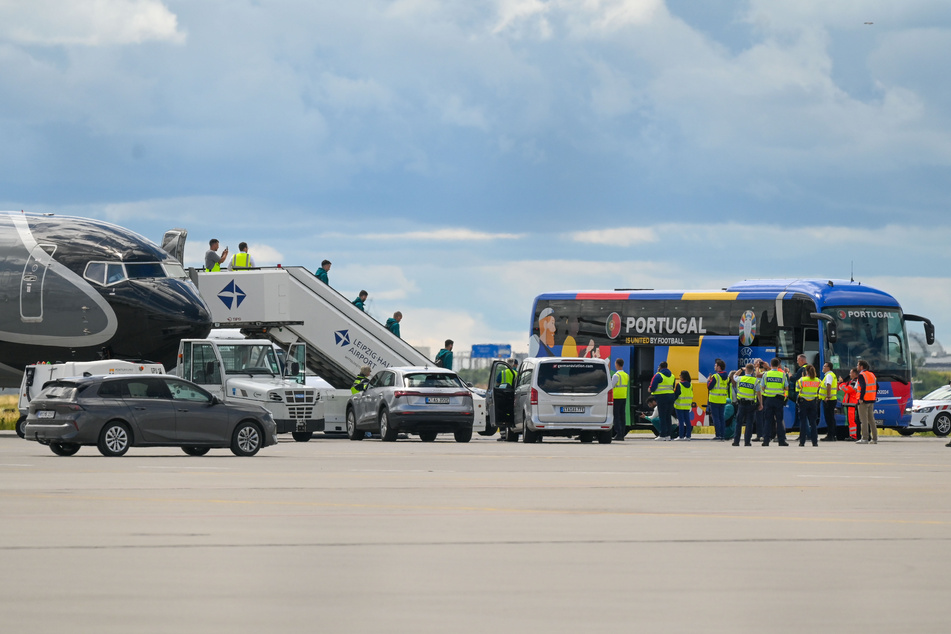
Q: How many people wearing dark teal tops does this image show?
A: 4